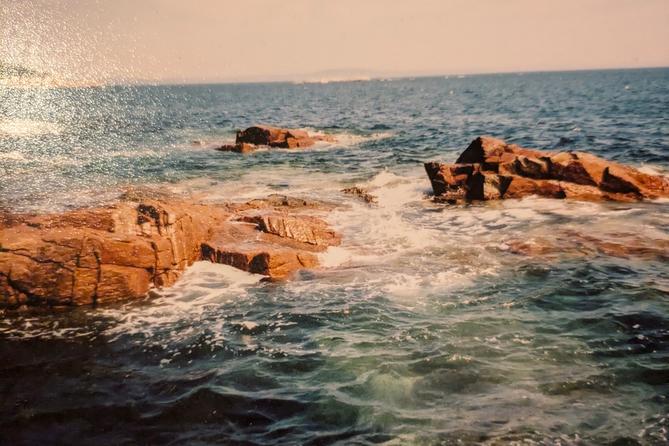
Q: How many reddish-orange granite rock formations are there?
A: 3